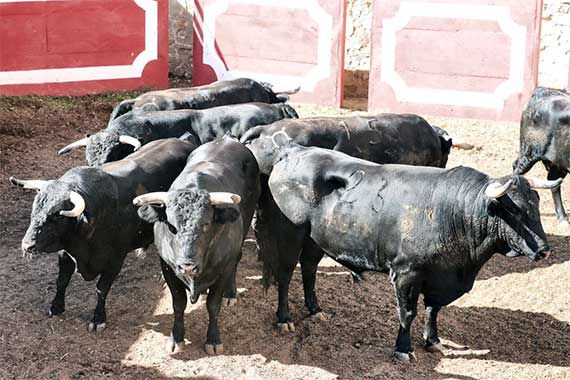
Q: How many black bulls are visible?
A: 7